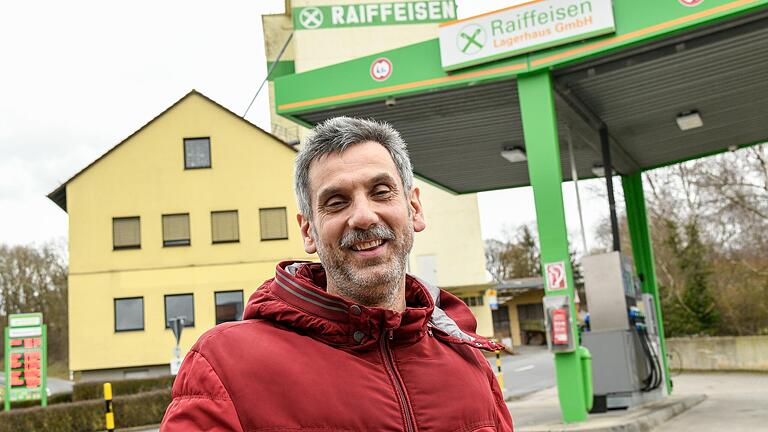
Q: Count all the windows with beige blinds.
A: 4